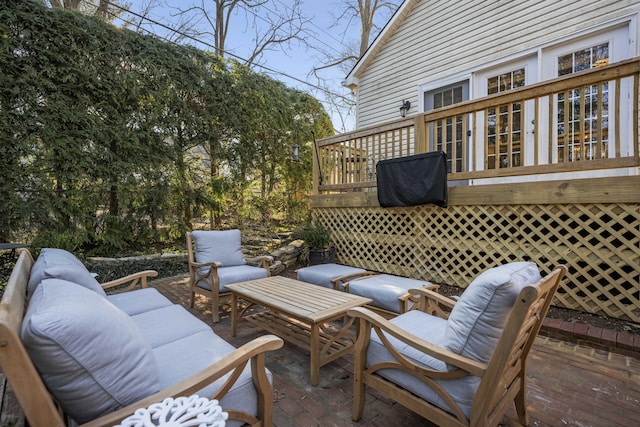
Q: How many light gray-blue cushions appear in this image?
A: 11